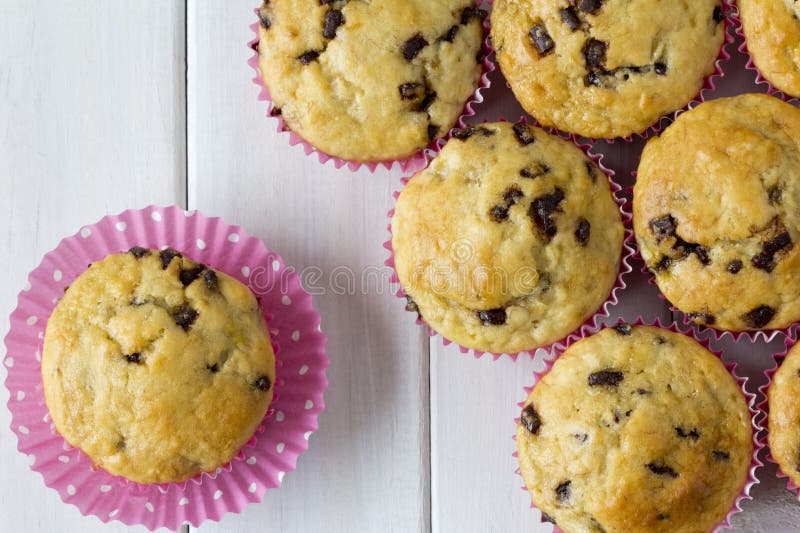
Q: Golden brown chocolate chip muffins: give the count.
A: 8